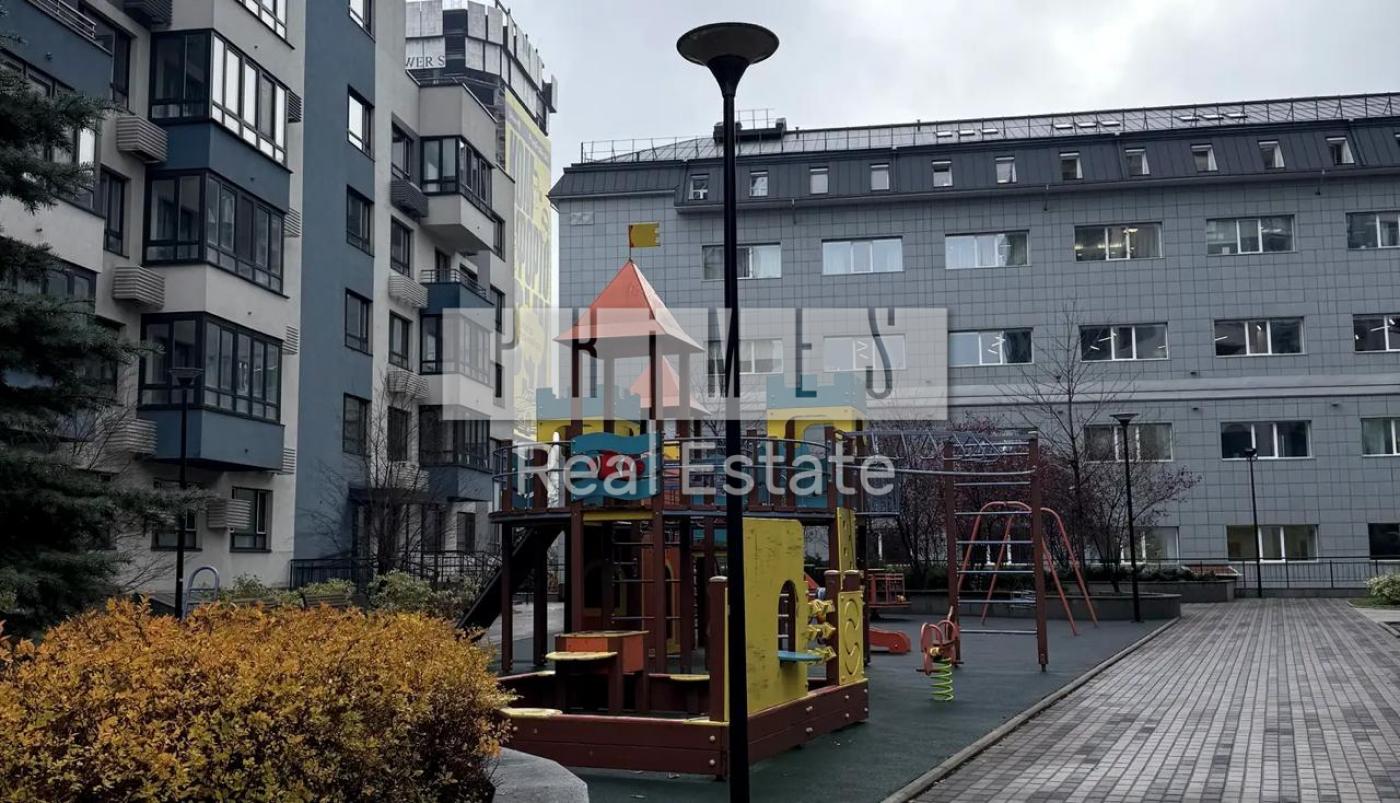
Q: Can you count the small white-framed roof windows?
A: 11